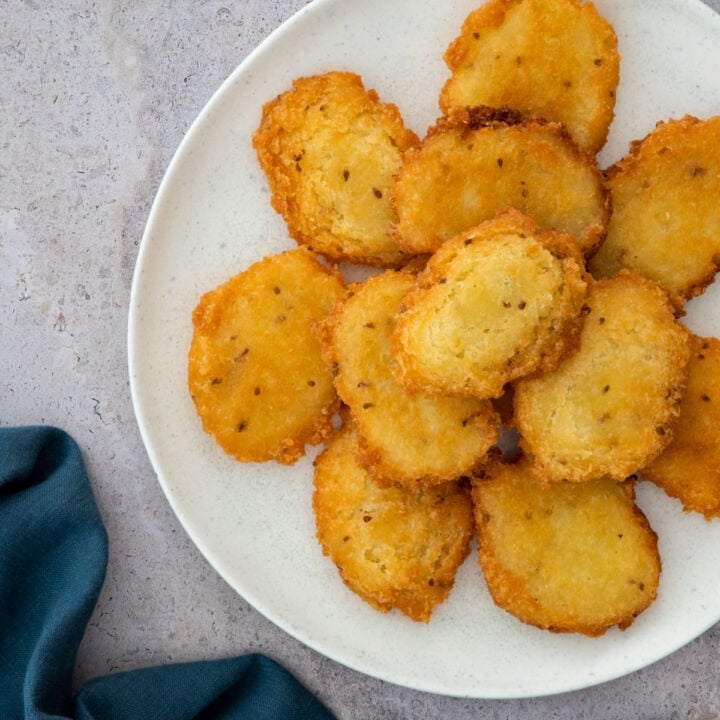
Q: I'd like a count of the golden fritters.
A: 11